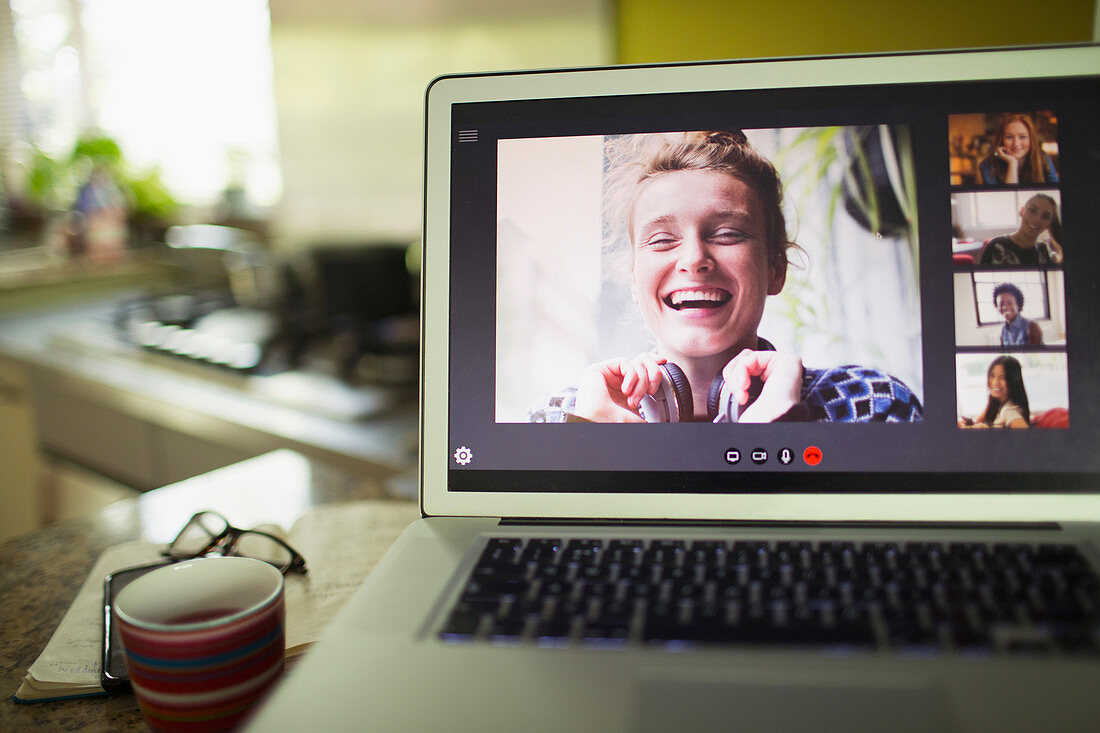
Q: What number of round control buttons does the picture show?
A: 4